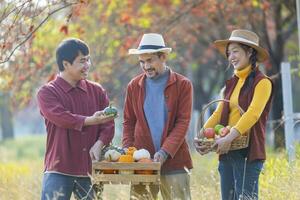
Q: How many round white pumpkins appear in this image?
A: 2